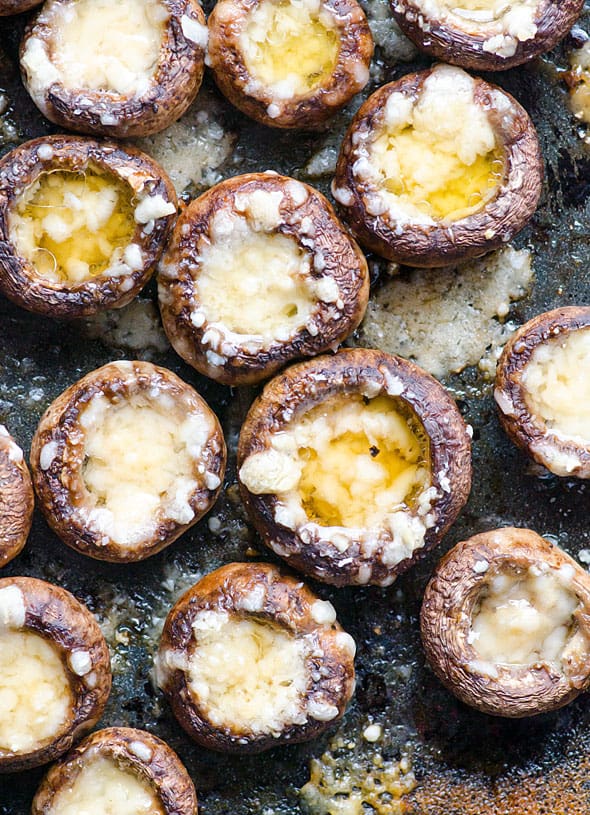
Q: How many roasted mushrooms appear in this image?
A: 15